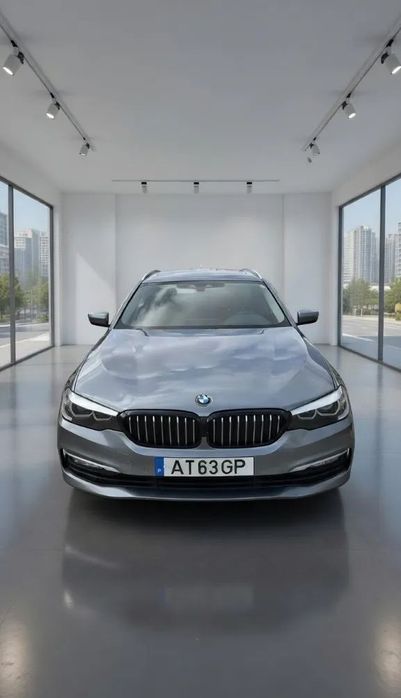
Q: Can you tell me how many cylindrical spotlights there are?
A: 9